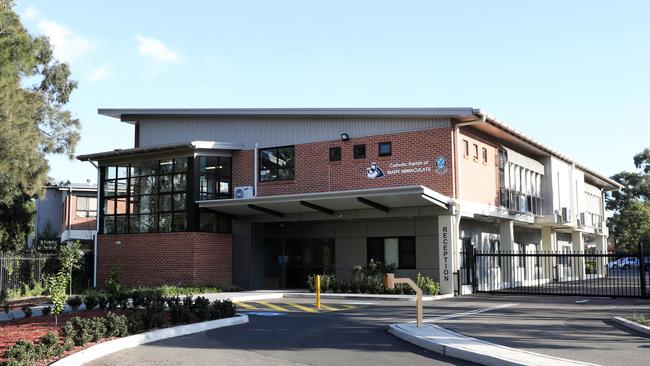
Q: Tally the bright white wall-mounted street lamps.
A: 1